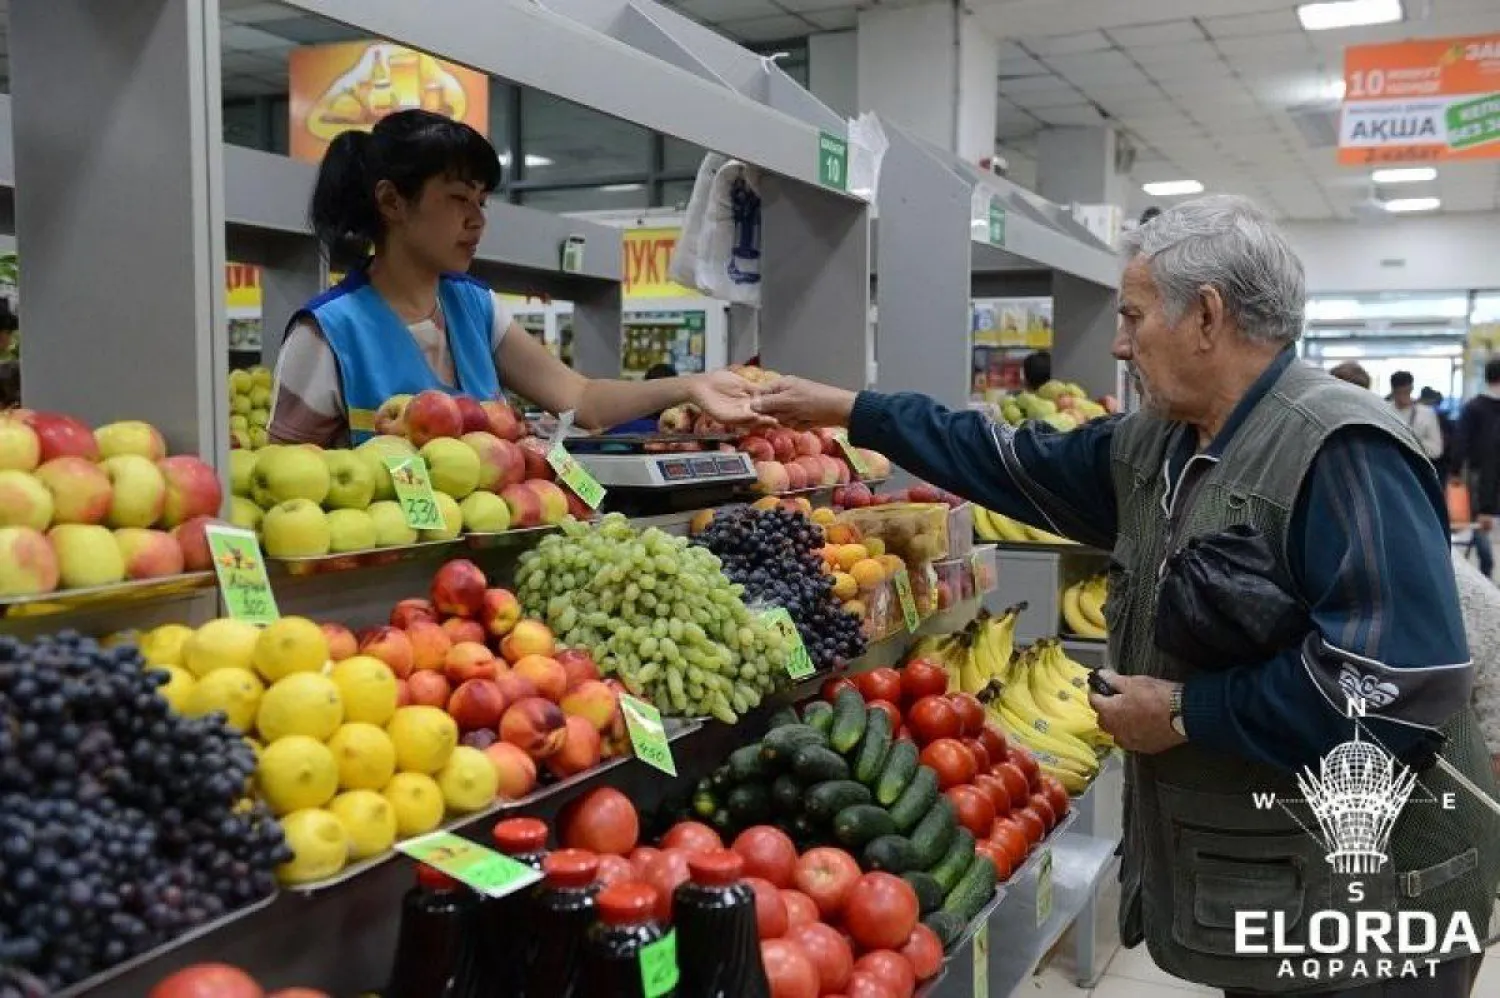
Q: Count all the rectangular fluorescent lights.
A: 4